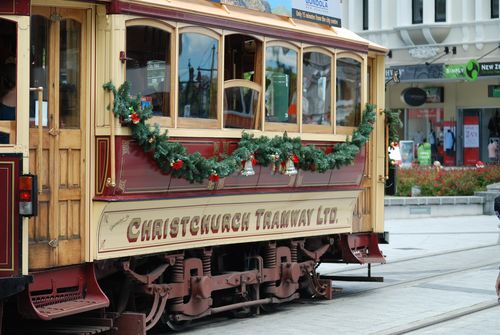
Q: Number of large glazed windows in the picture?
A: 6